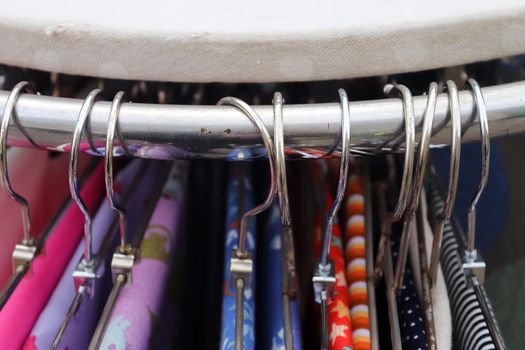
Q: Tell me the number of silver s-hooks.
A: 10